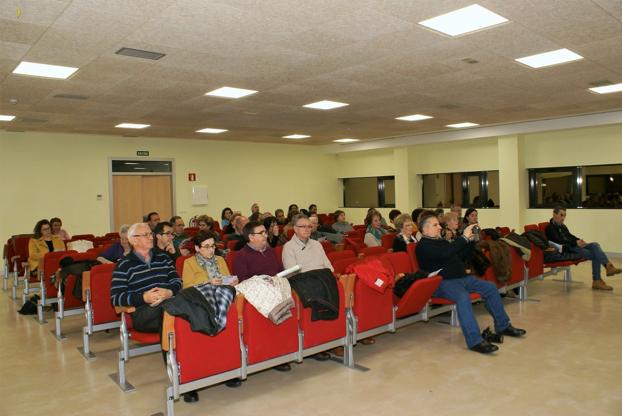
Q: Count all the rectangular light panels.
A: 13